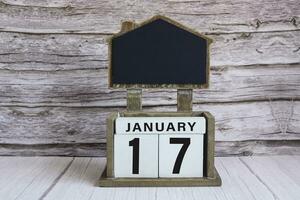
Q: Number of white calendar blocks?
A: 3